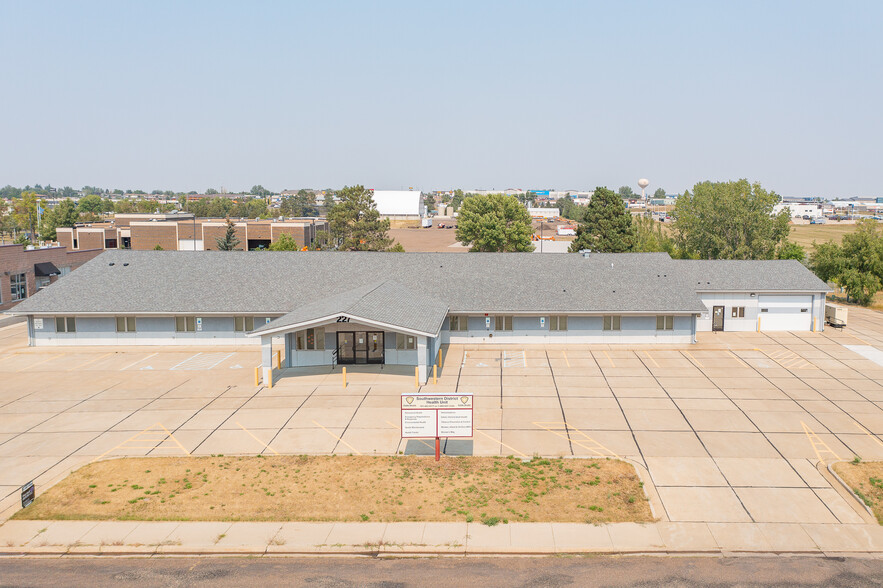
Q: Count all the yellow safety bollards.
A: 9